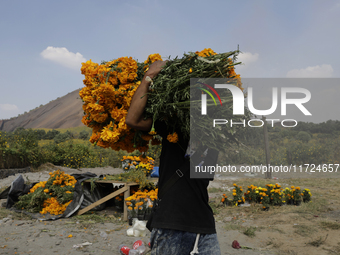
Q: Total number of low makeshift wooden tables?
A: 1